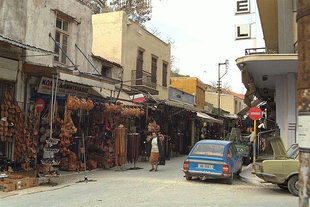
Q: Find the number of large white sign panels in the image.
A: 2